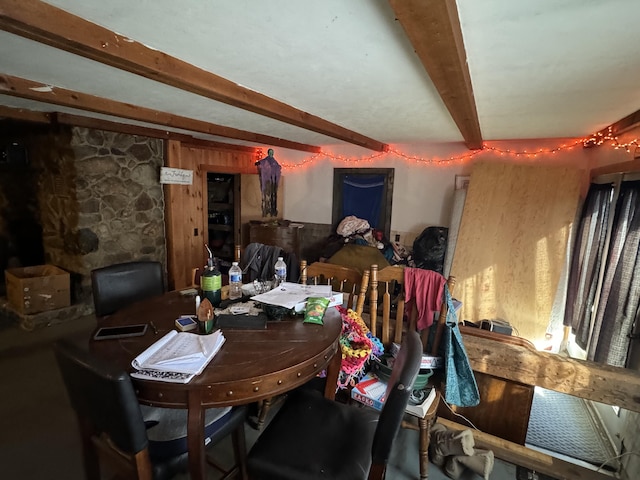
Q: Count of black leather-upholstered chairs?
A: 3